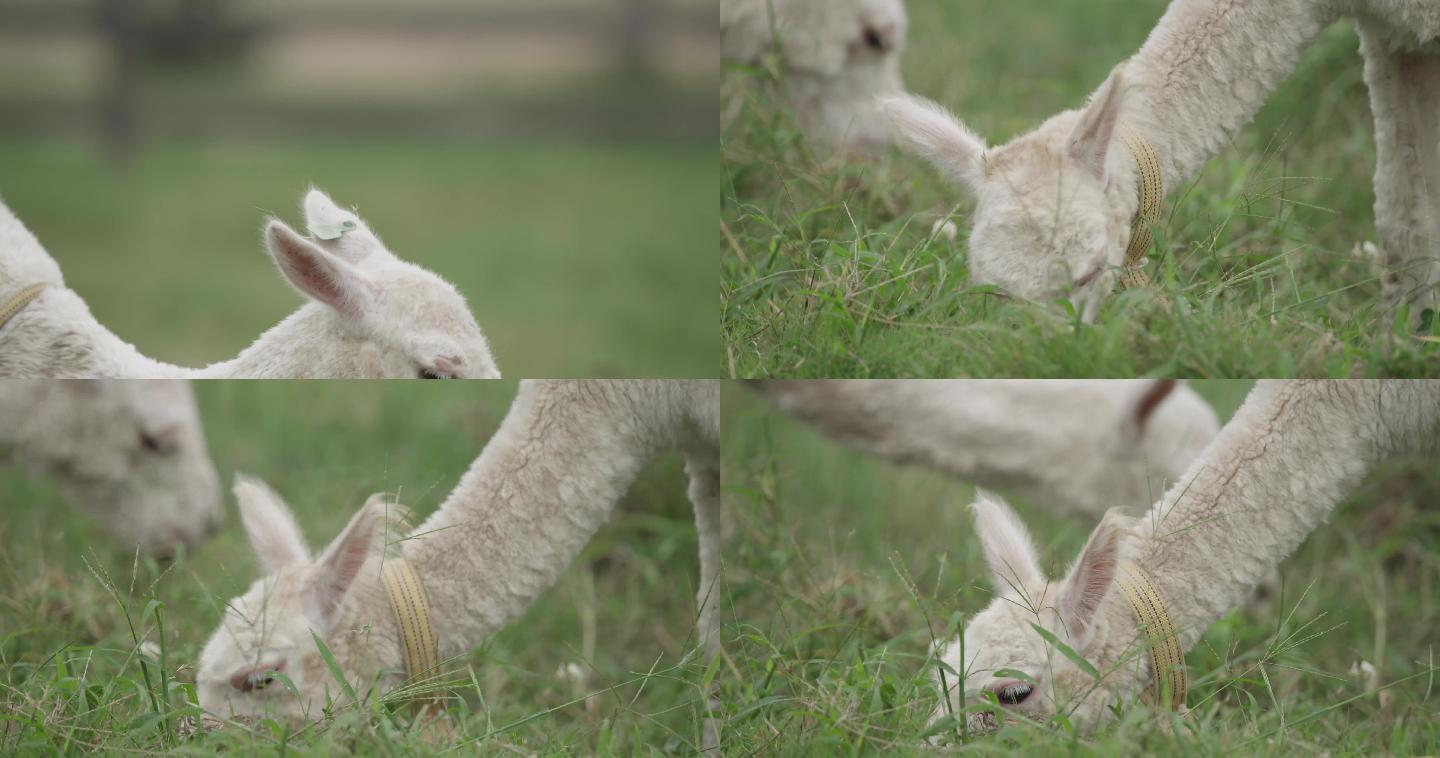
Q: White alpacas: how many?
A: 8